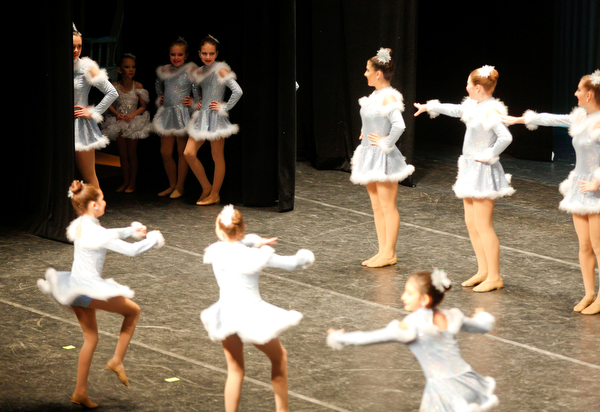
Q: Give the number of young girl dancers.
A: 10